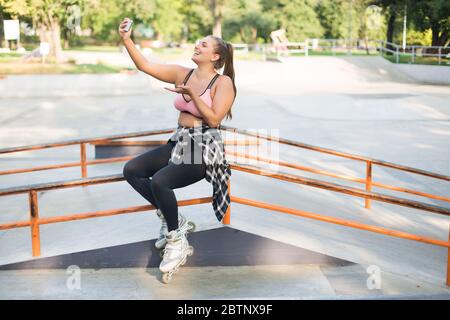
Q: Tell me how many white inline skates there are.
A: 2